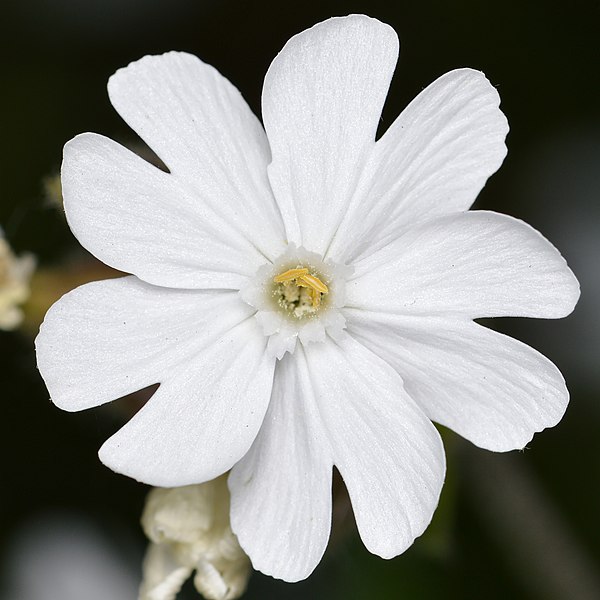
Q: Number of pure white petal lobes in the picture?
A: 10